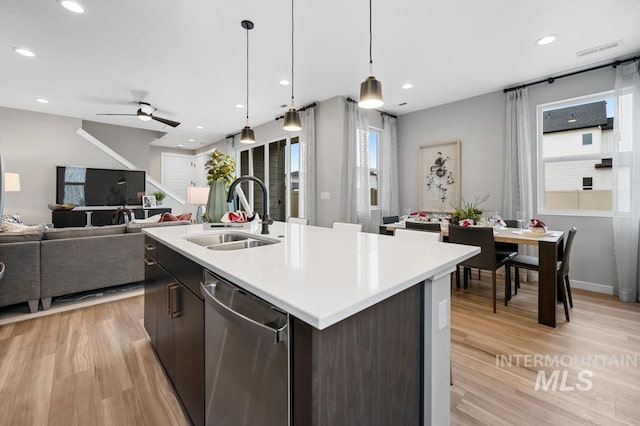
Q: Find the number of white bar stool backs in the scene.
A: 3